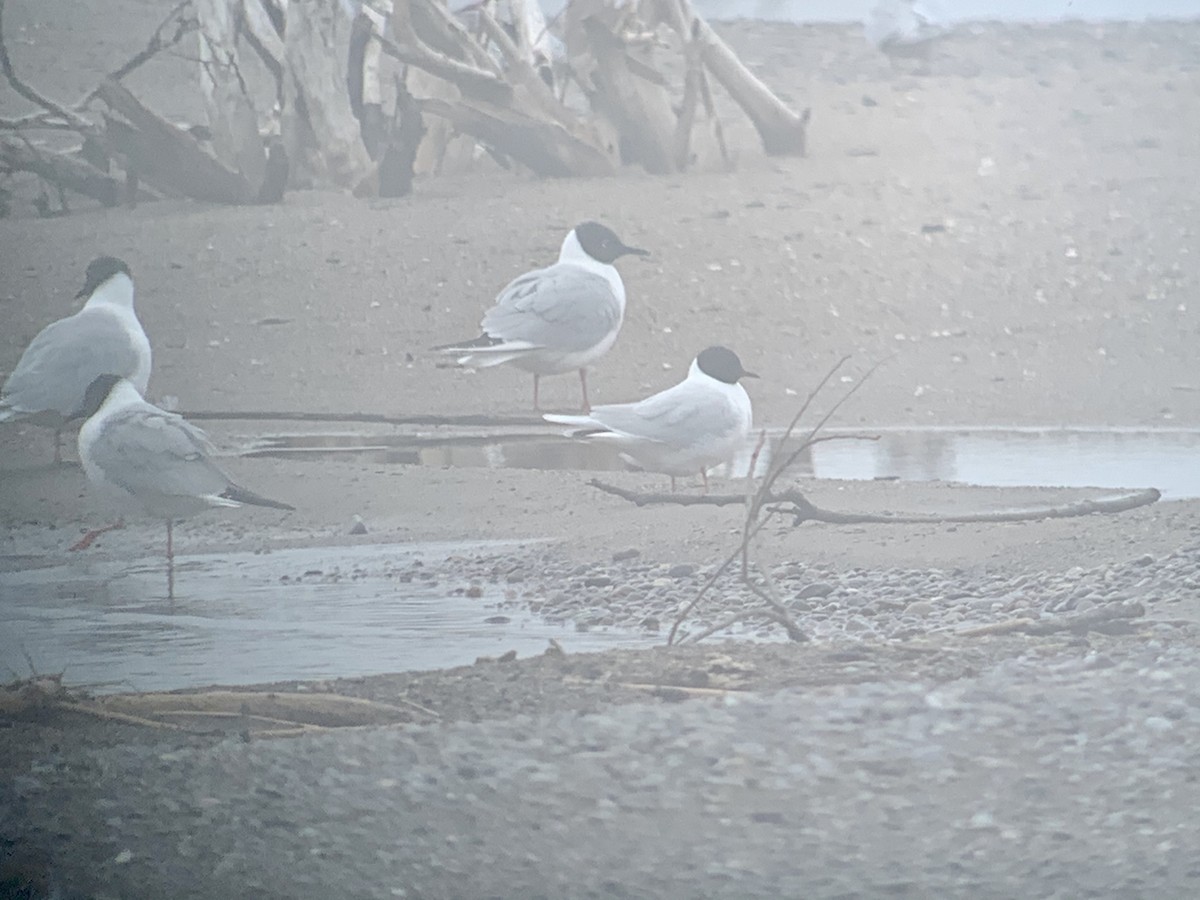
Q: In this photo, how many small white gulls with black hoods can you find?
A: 4